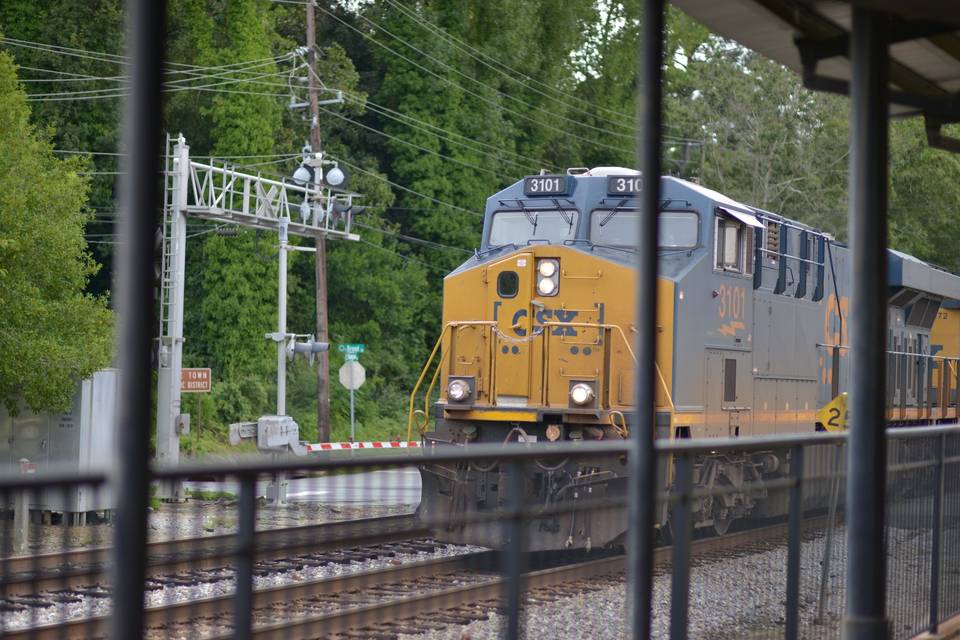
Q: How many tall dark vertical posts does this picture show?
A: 3